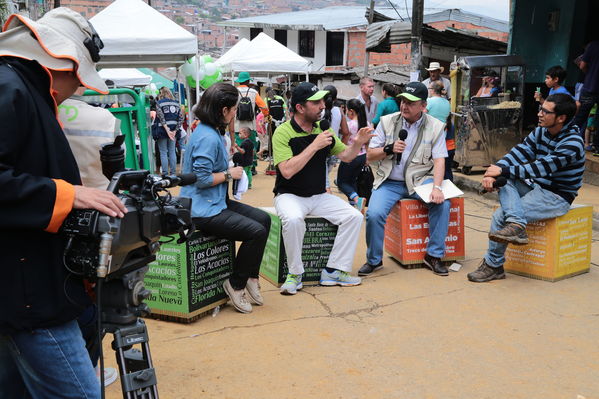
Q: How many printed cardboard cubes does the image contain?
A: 4